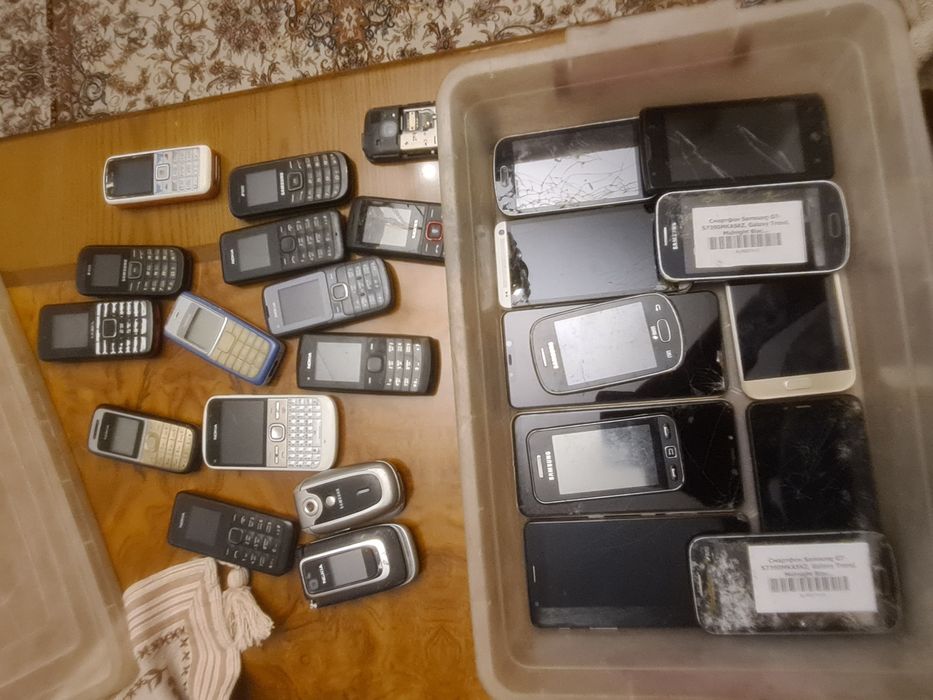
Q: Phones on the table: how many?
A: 15